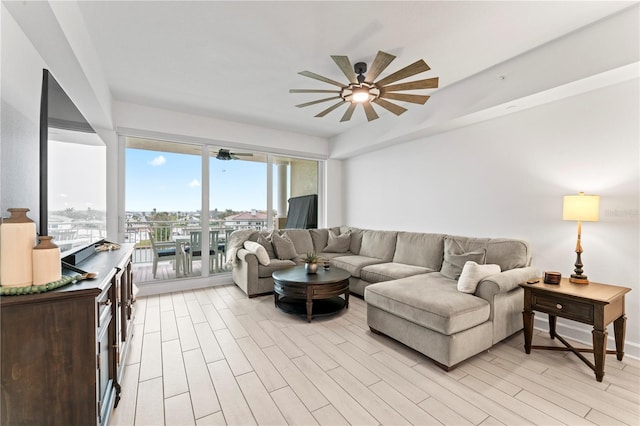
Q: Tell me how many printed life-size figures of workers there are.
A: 0